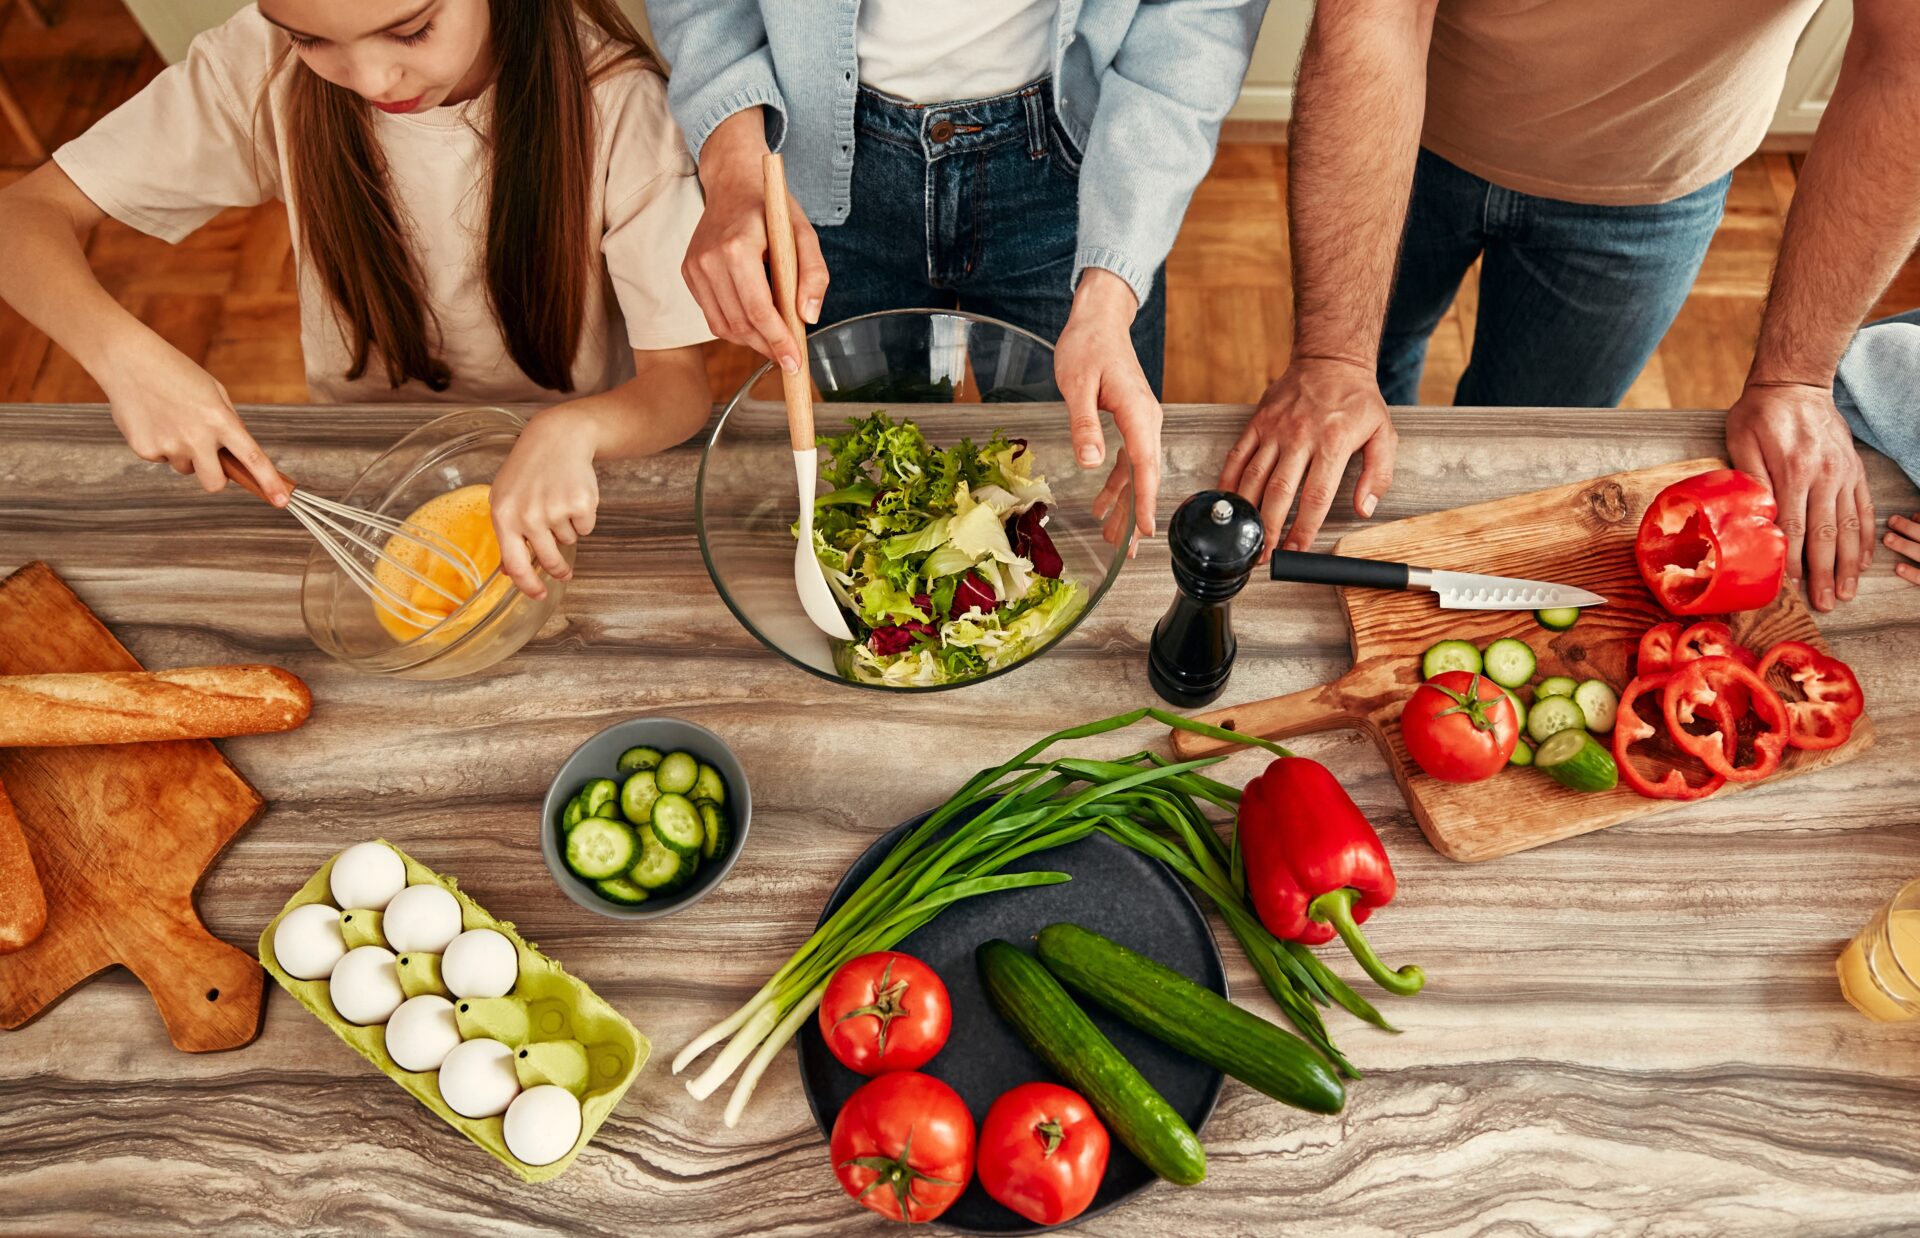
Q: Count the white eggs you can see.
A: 8